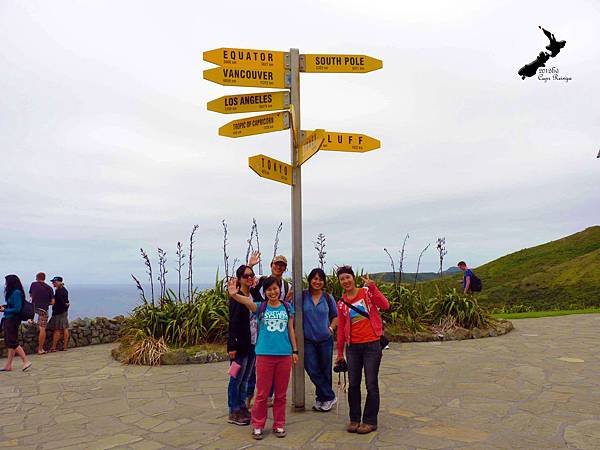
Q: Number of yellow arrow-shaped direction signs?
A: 8